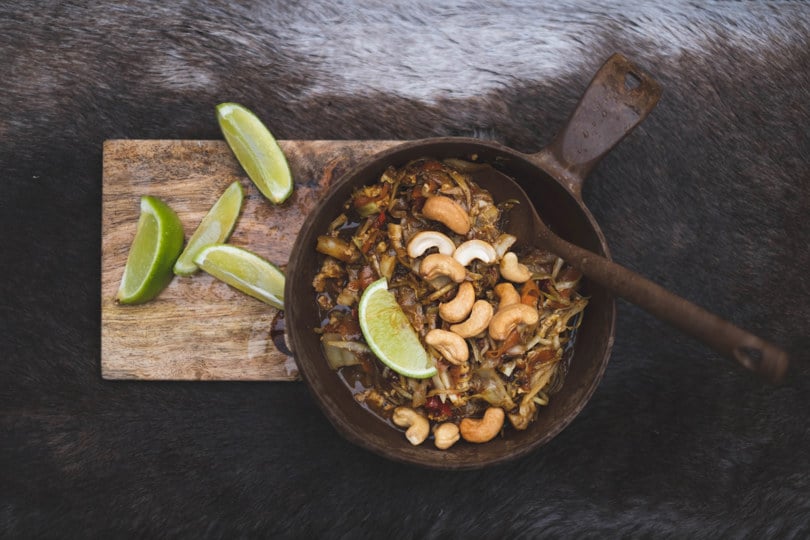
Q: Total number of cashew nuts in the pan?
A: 13